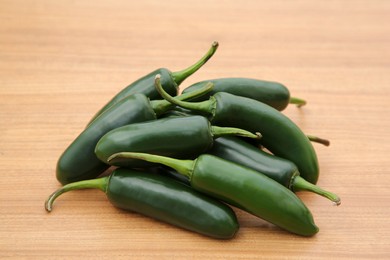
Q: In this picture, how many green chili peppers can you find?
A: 9